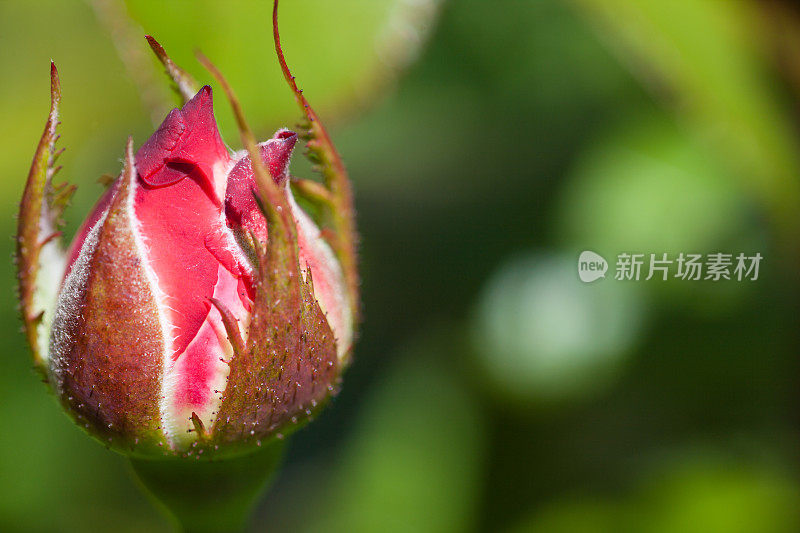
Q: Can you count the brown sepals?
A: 5